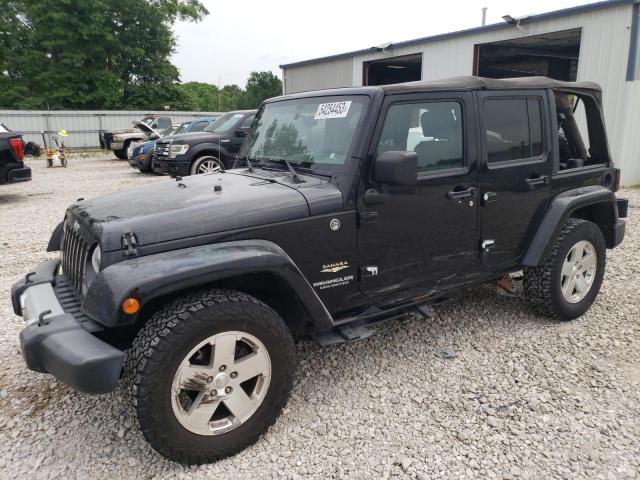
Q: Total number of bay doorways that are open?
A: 2